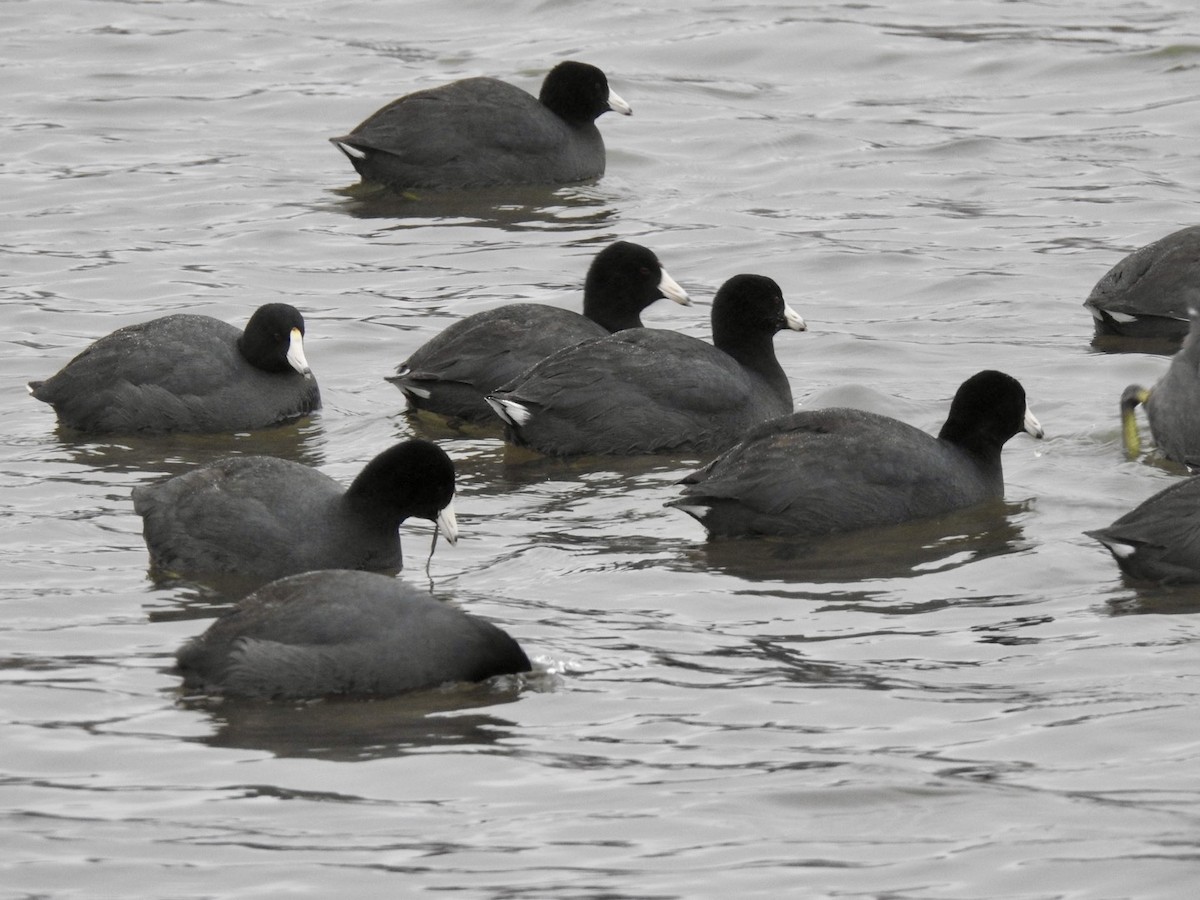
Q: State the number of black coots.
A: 10